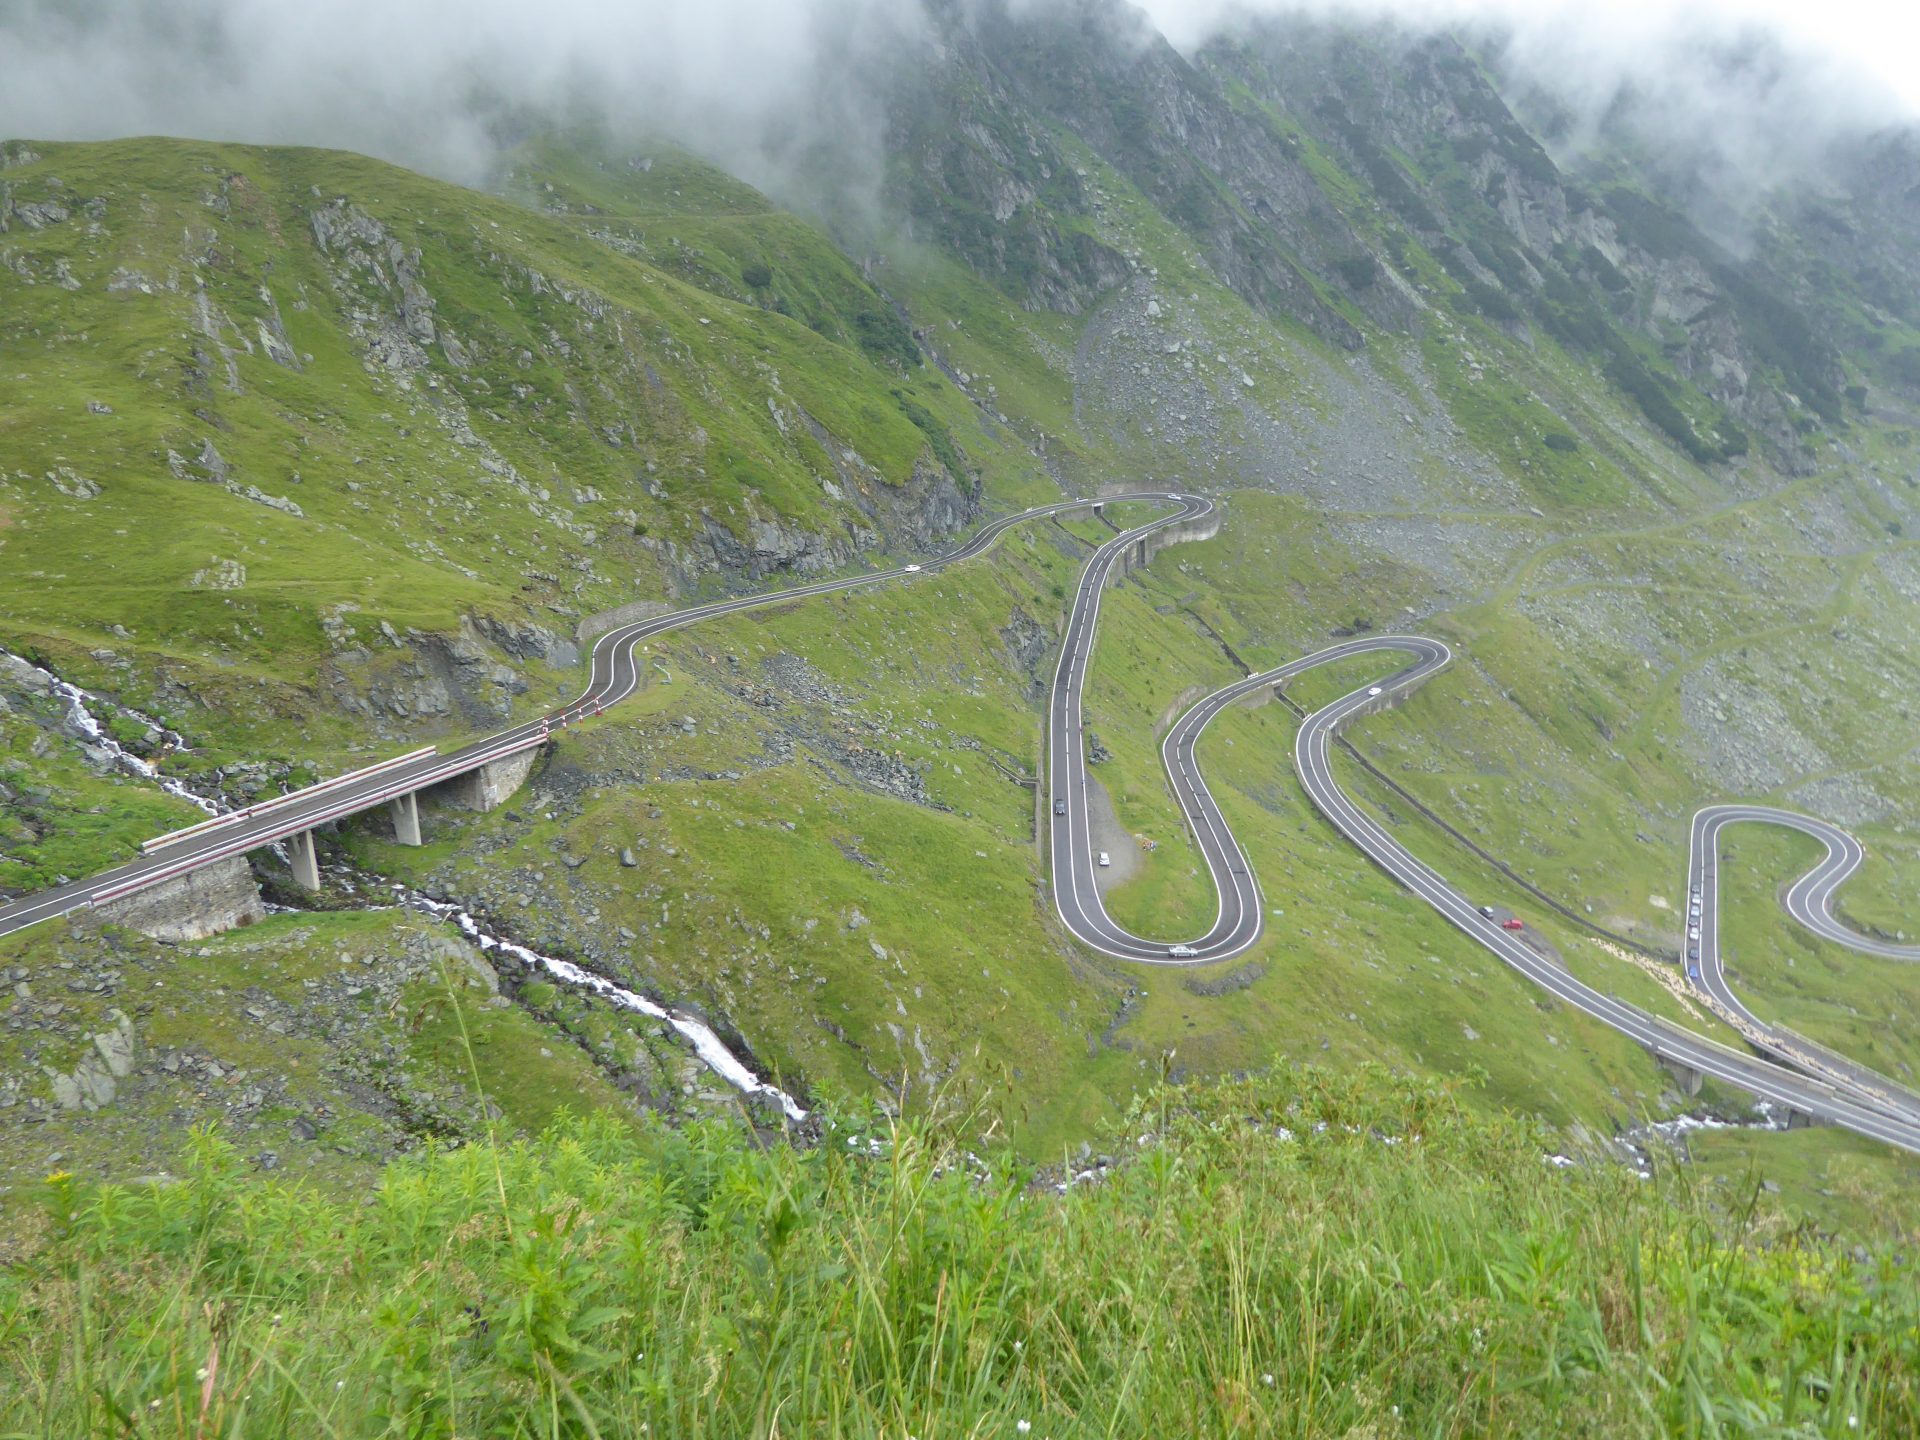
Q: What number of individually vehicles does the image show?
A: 15